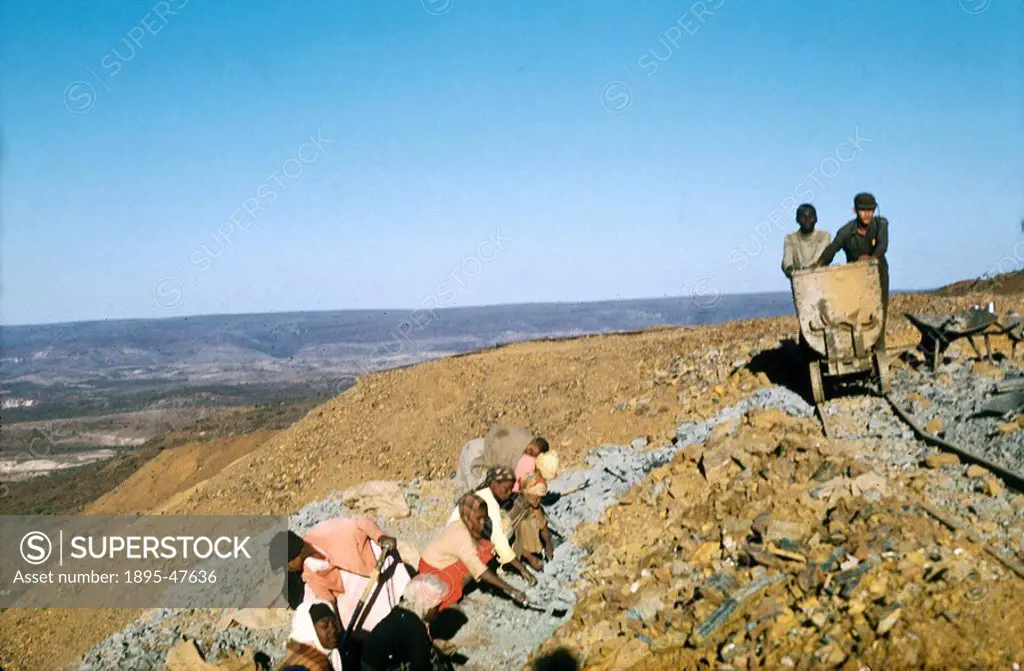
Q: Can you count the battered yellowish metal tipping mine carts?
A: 1